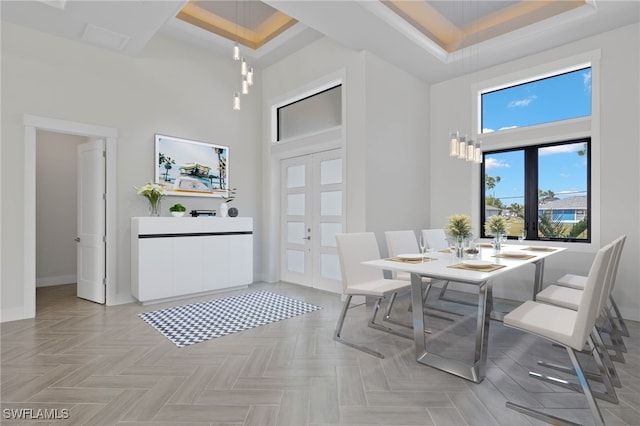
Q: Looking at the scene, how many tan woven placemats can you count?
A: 6